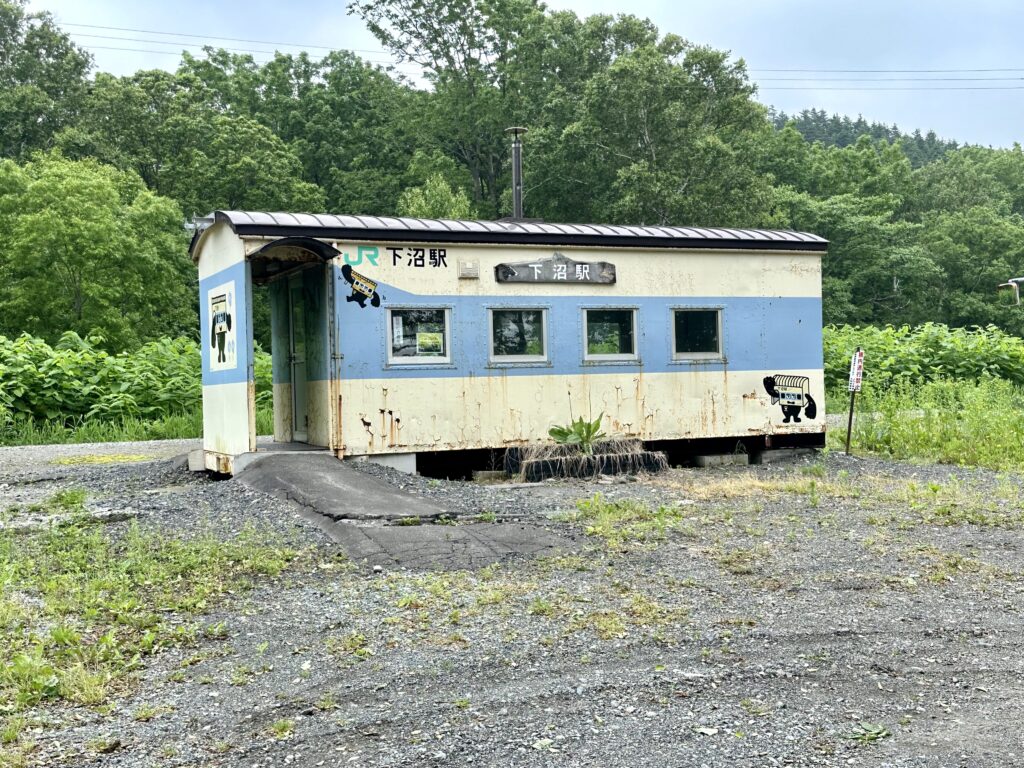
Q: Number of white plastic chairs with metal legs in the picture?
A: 0